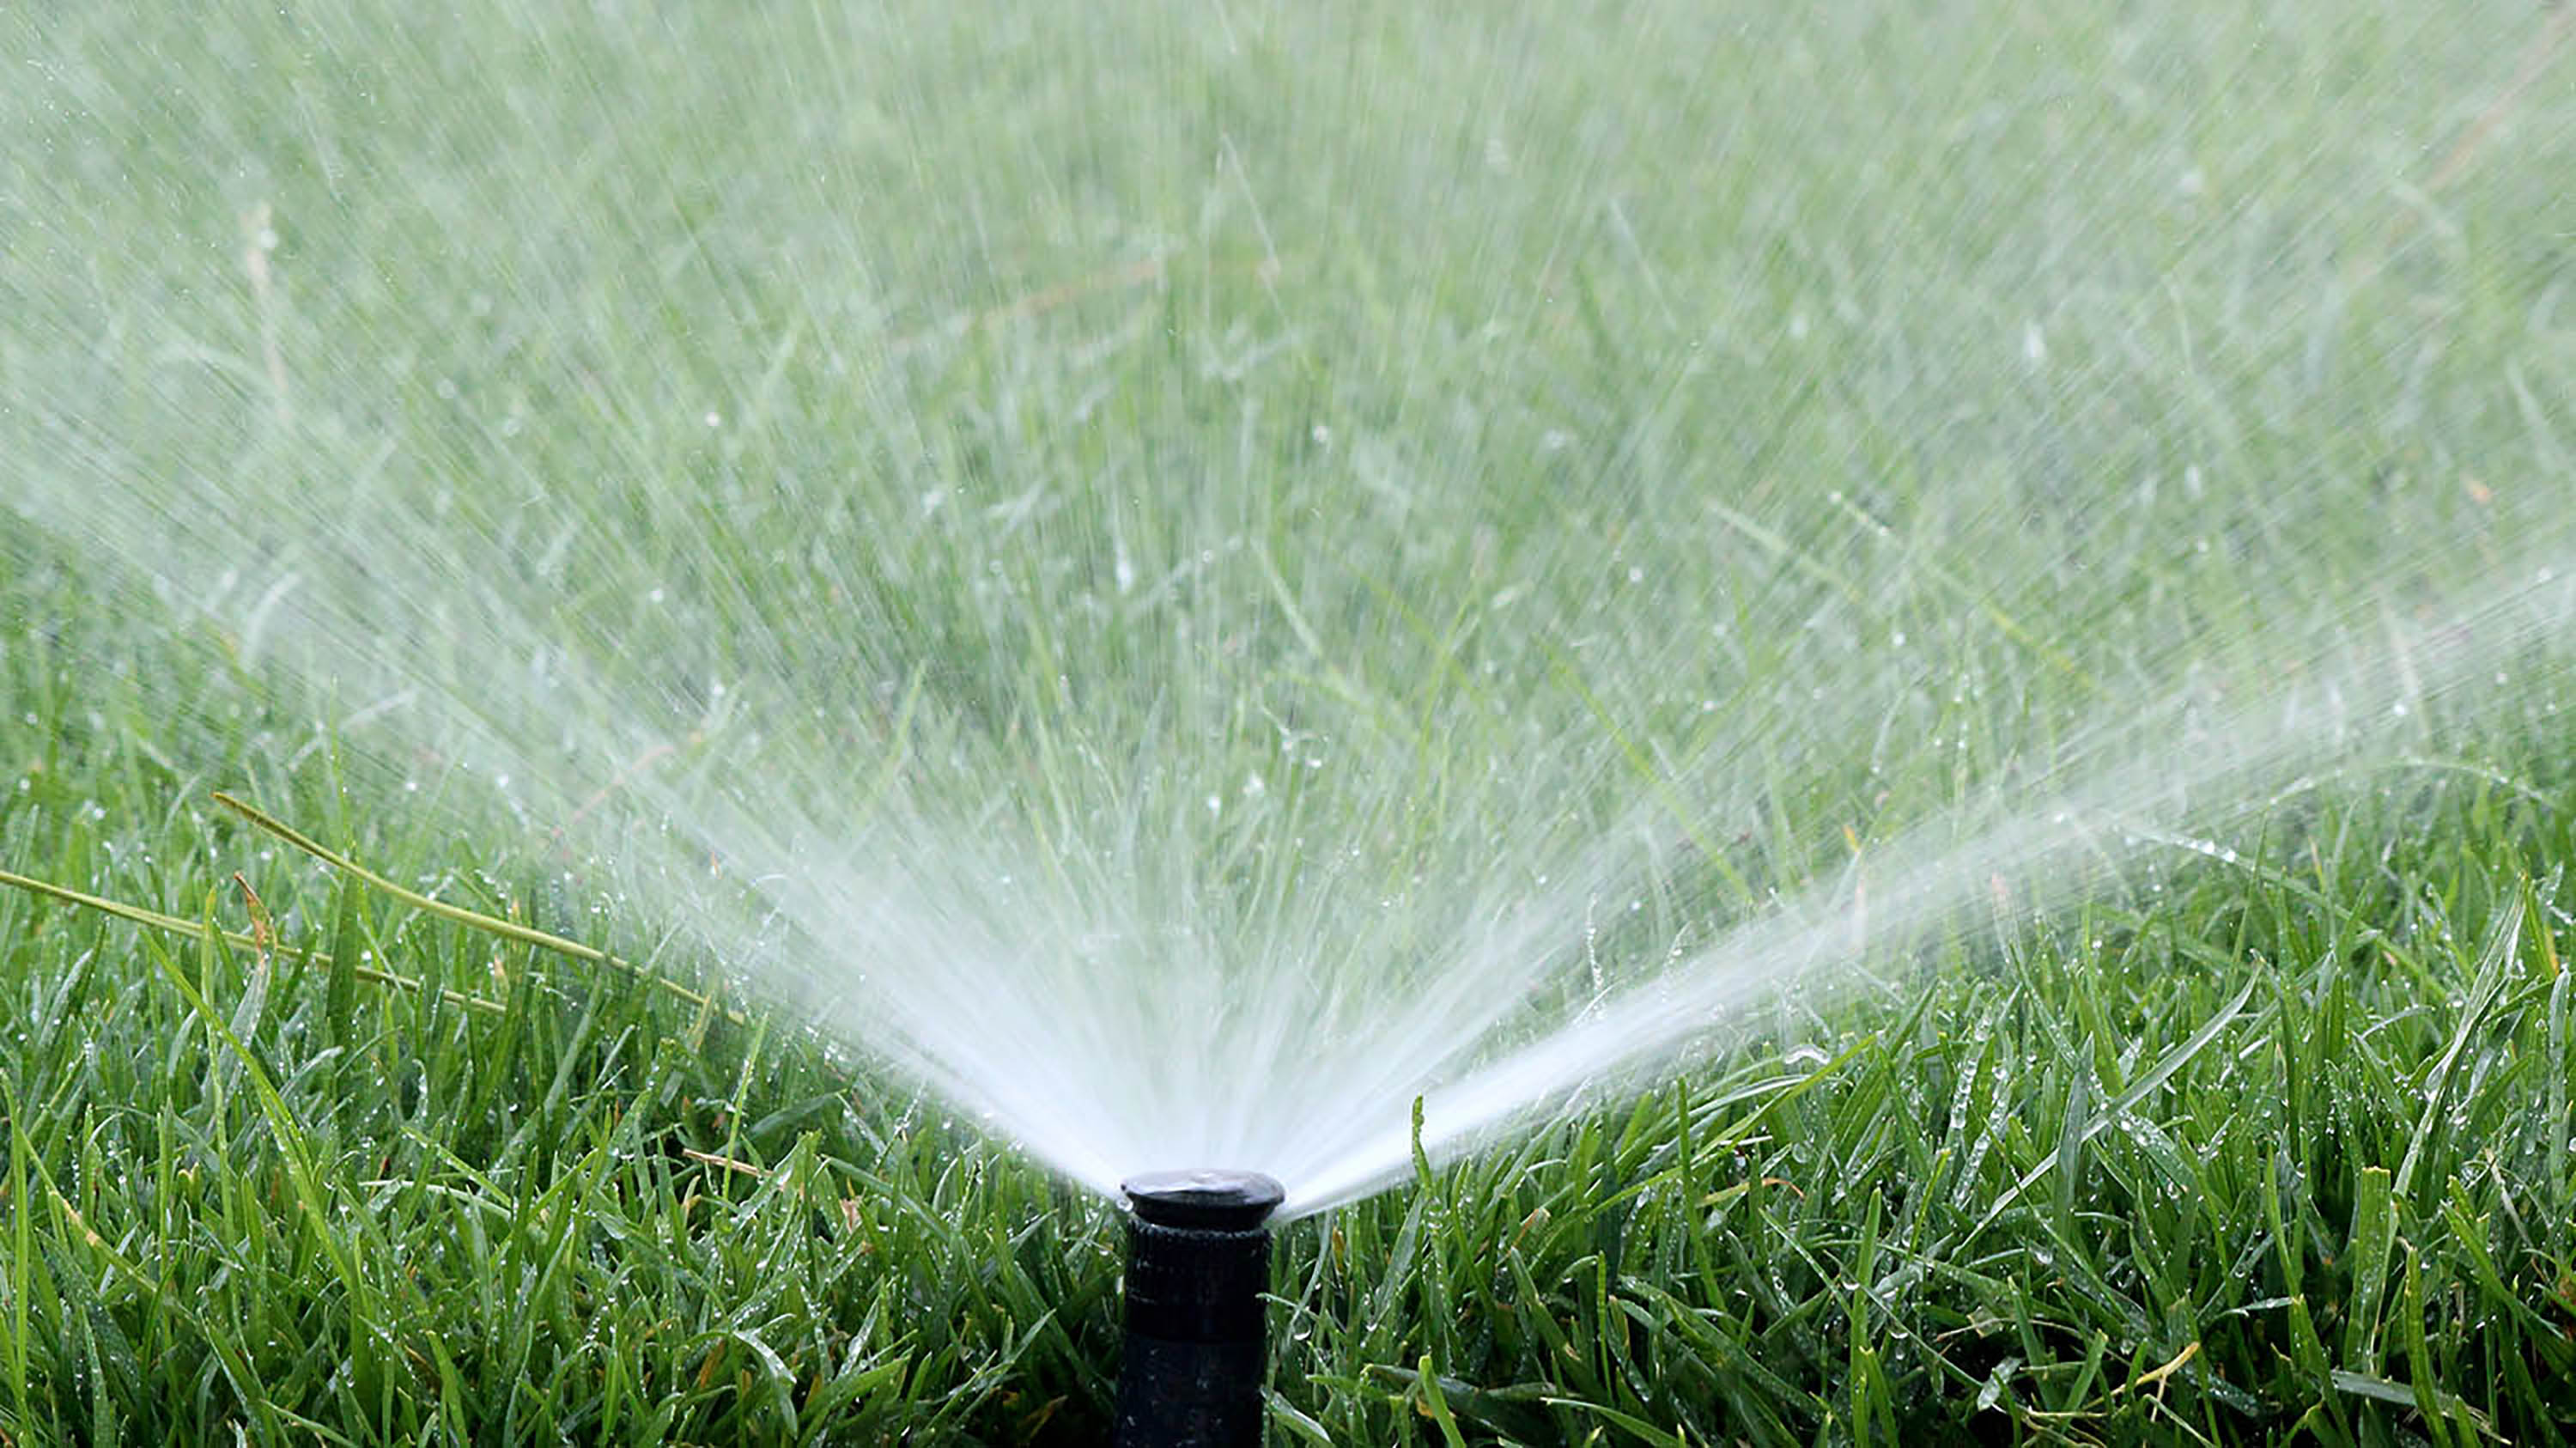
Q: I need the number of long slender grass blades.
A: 2